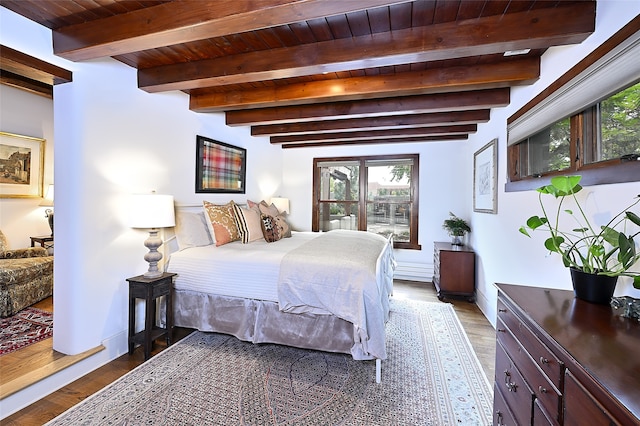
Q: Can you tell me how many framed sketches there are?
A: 1